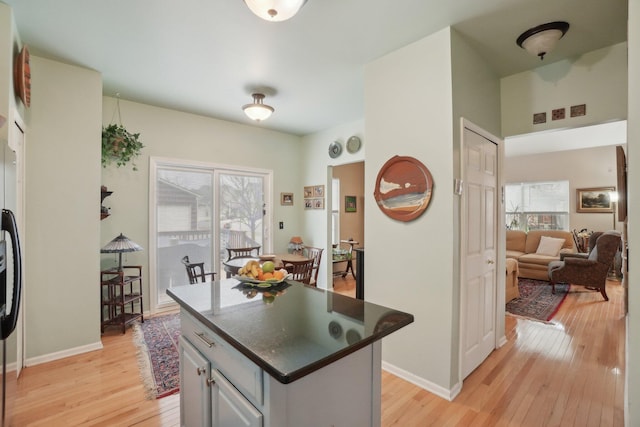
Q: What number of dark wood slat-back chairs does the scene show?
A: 4